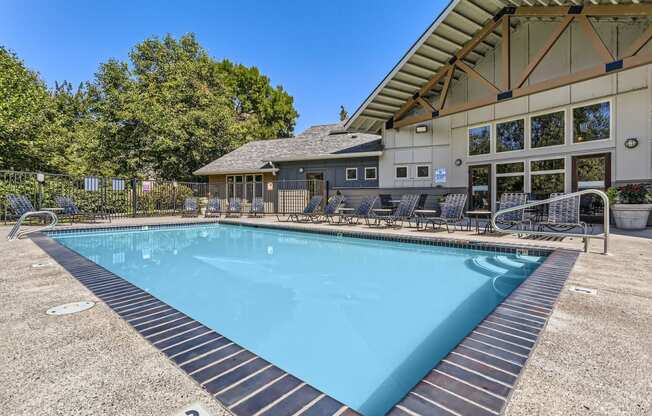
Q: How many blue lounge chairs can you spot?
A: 13